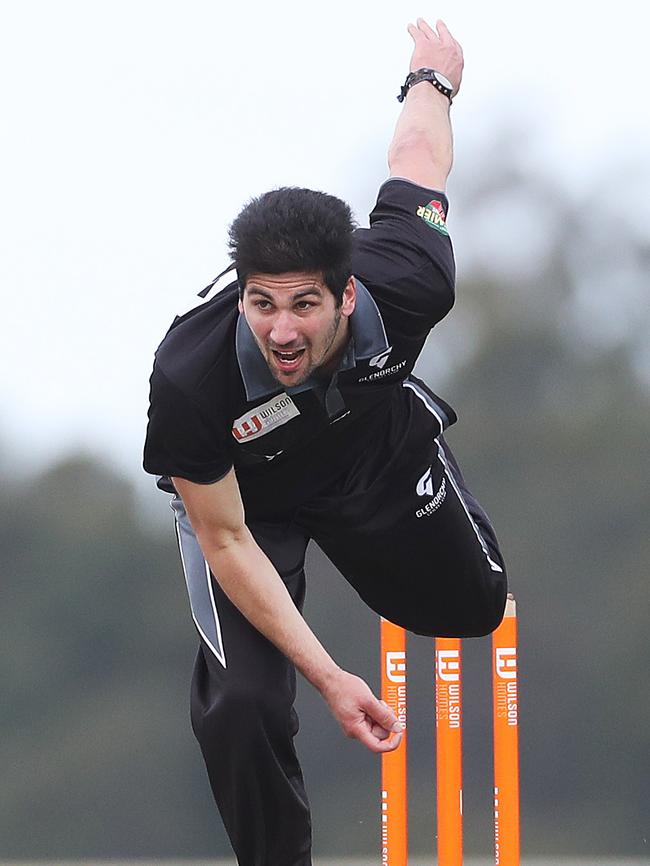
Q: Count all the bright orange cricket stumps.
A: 3